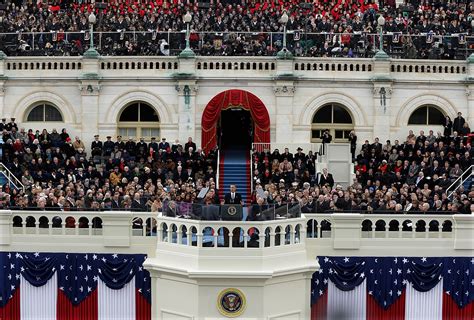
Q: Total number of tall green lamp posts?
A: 4